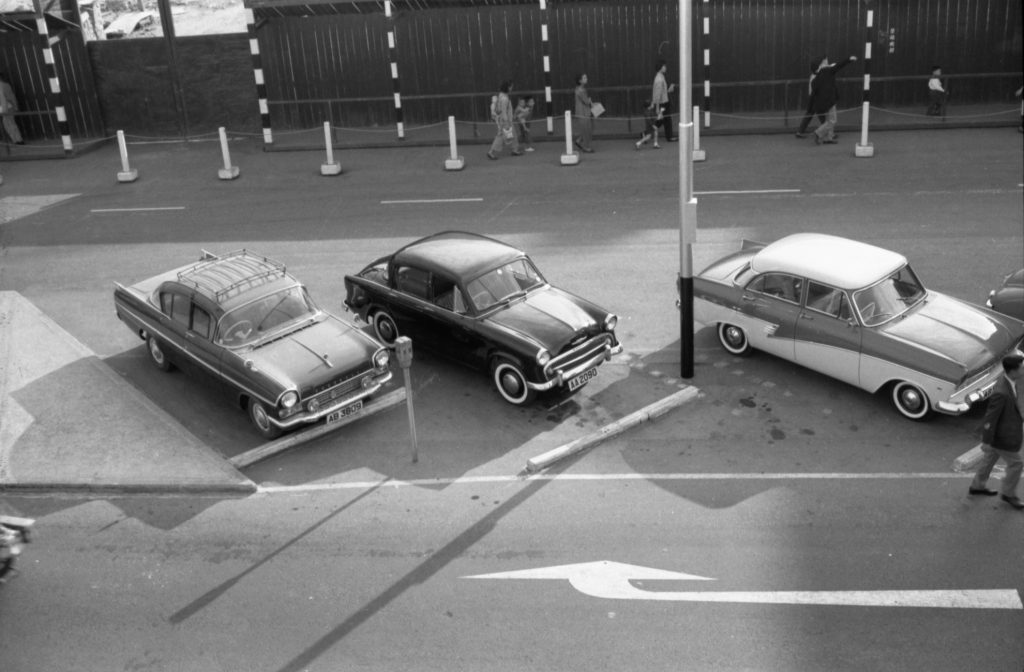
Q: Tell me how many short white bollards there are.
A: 7